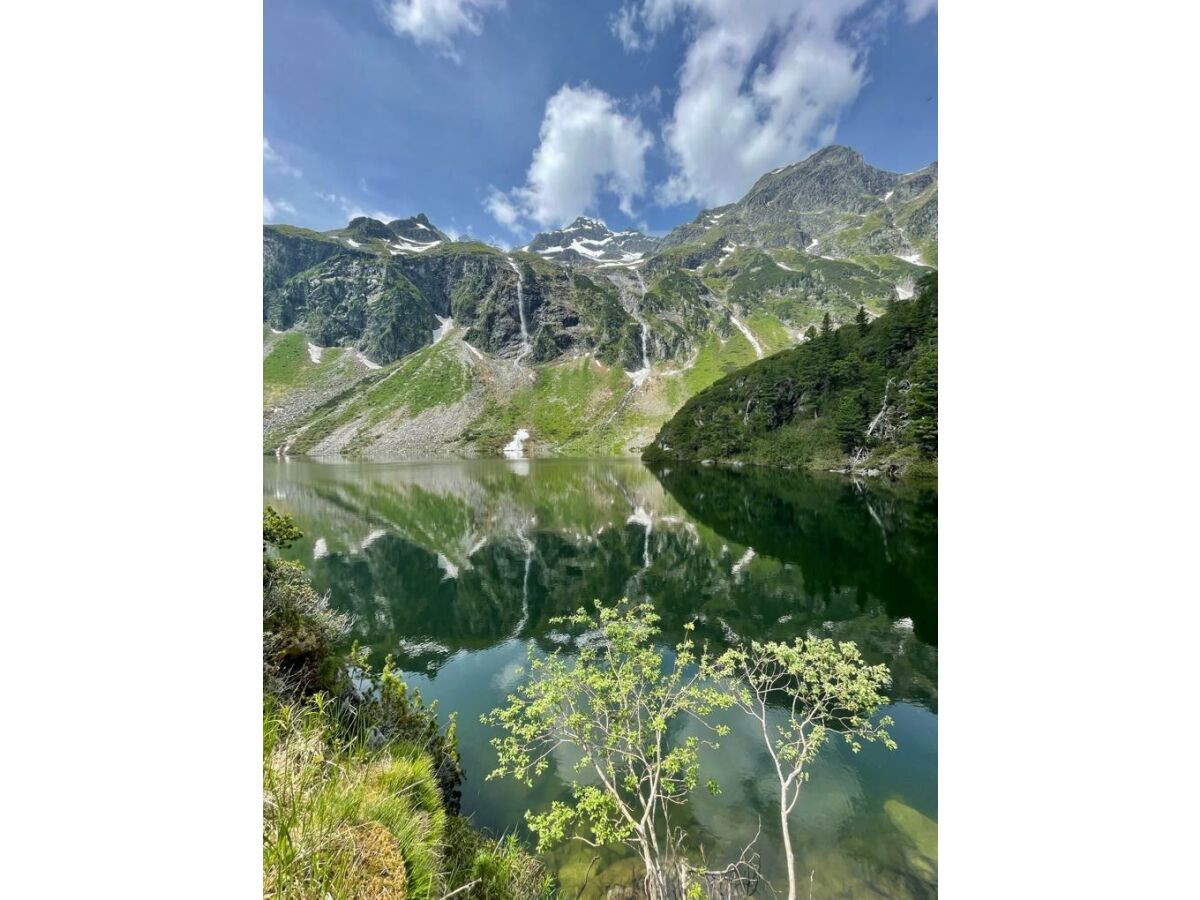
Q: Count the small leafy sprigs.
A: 2